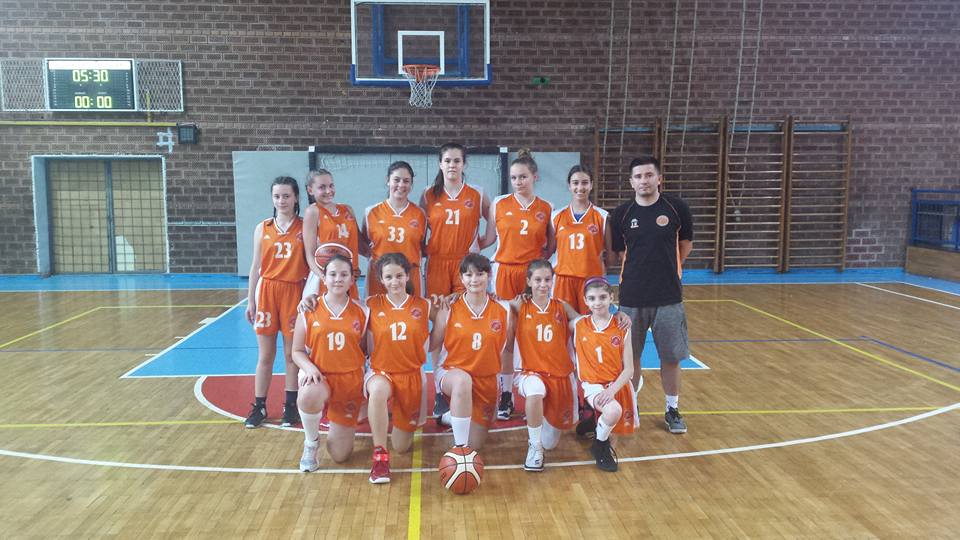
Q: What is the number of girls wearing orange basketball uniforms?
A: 11